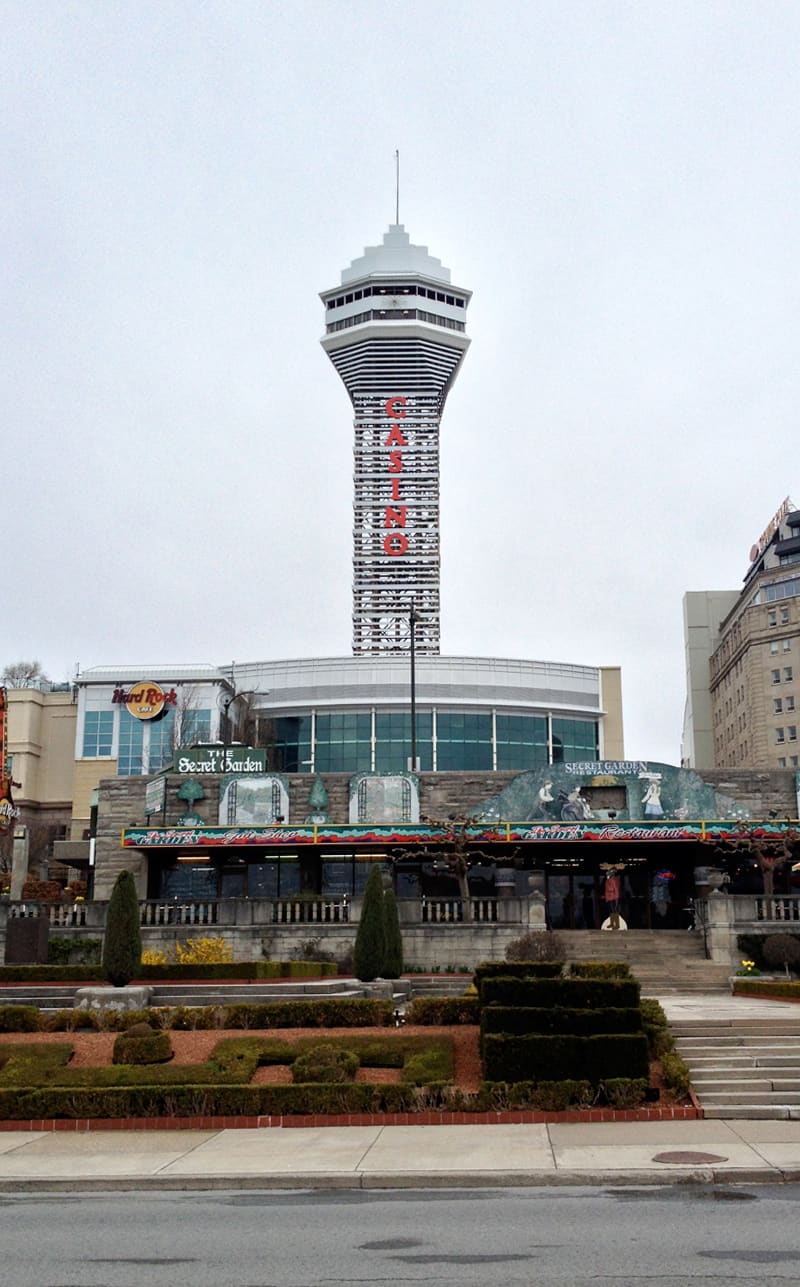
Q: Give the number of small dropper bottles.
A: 0